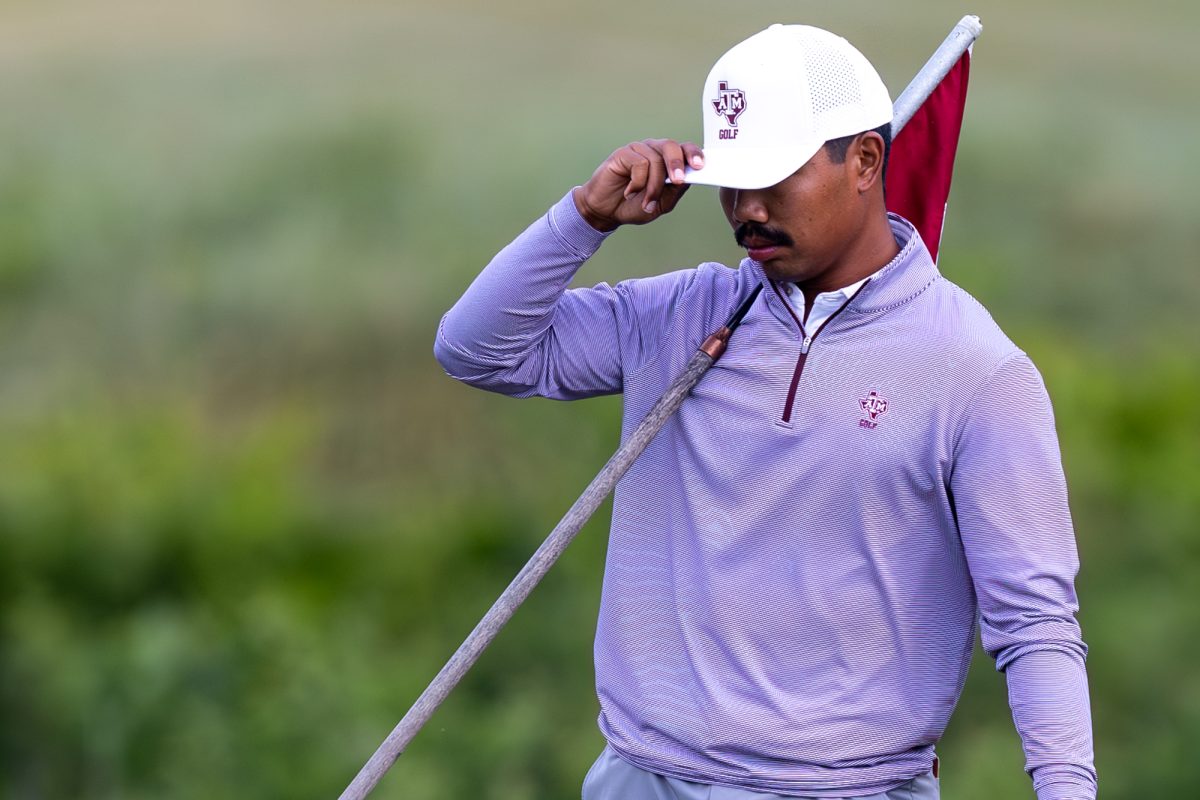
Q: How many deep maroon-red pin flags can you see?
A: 1